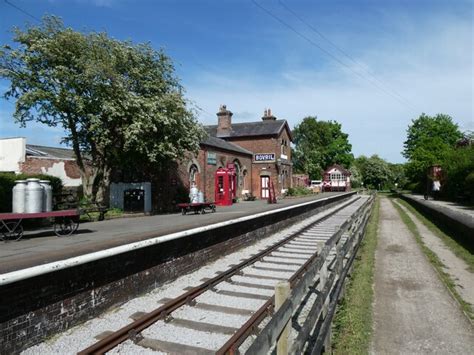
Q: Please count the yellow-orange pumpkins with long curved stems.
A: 0